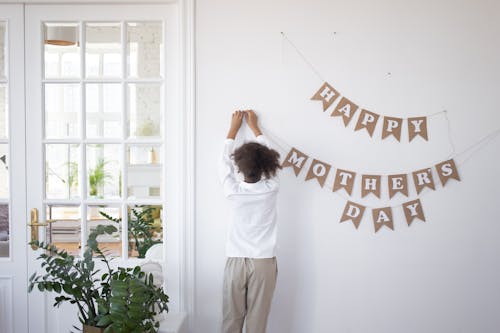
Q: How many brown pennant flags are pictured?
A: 15